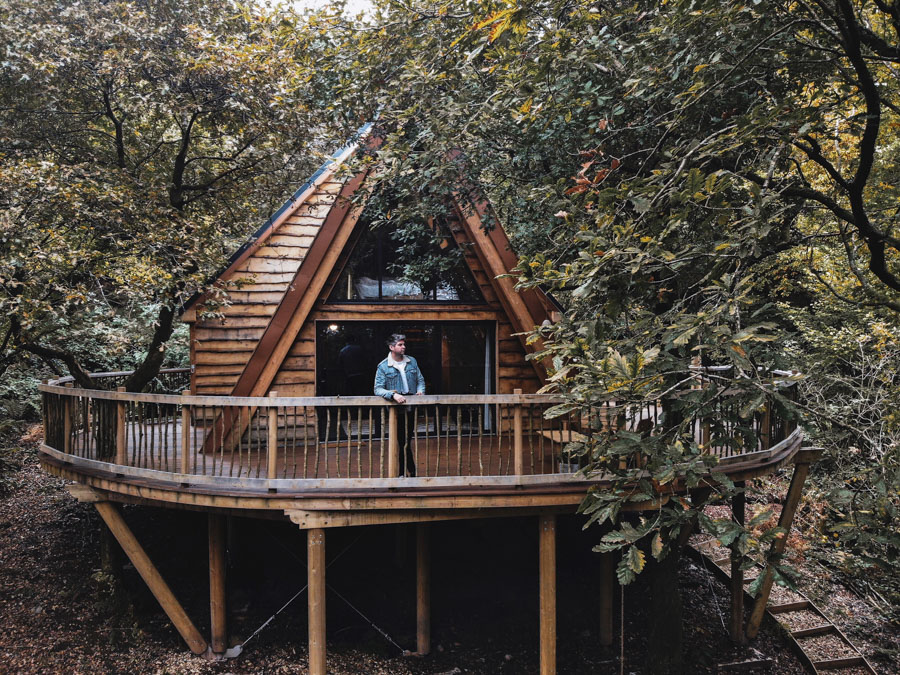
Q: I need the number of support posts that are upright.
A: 6